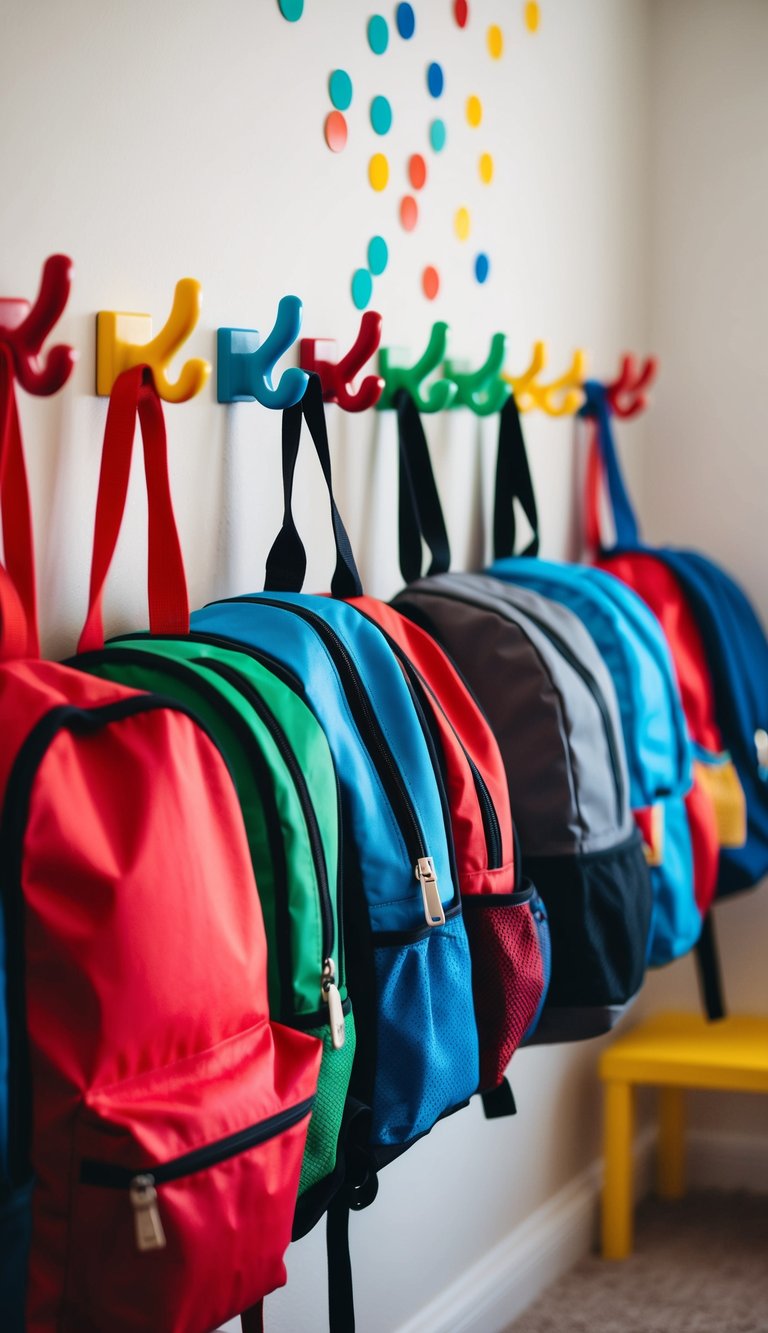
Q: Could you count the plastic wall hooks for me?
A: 9